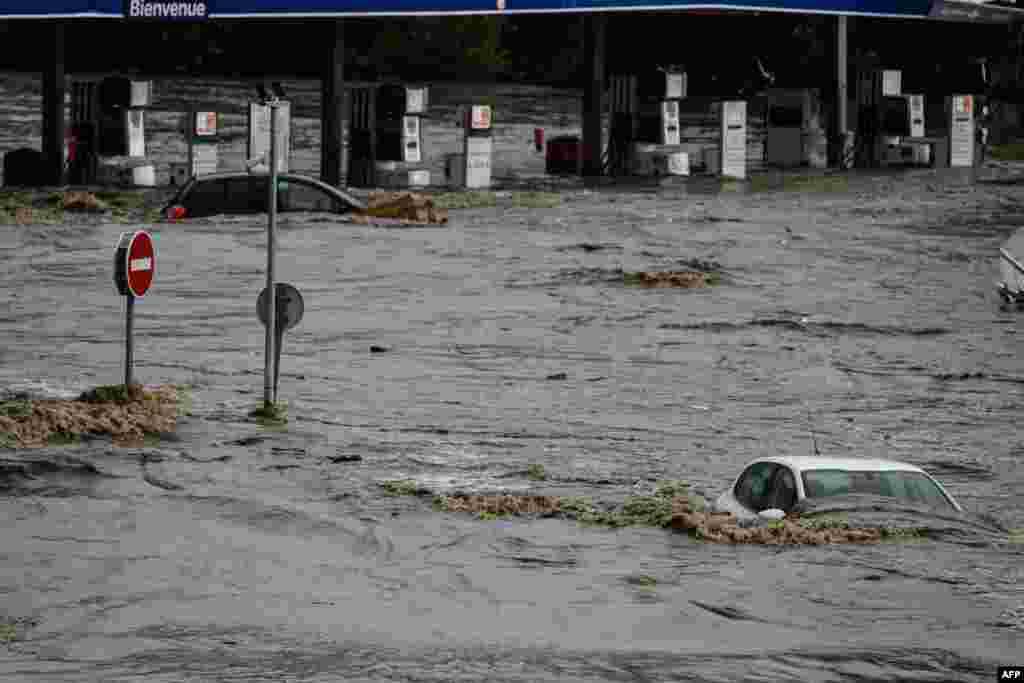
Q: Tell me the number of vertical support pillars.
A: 4